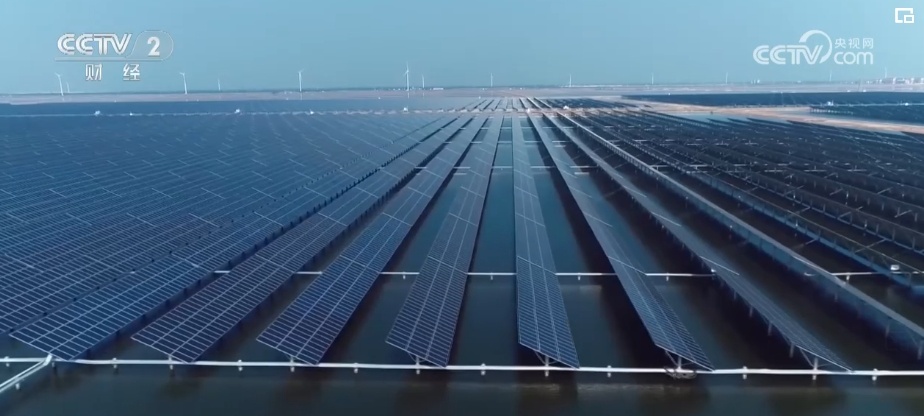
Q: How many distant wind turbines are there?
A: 13